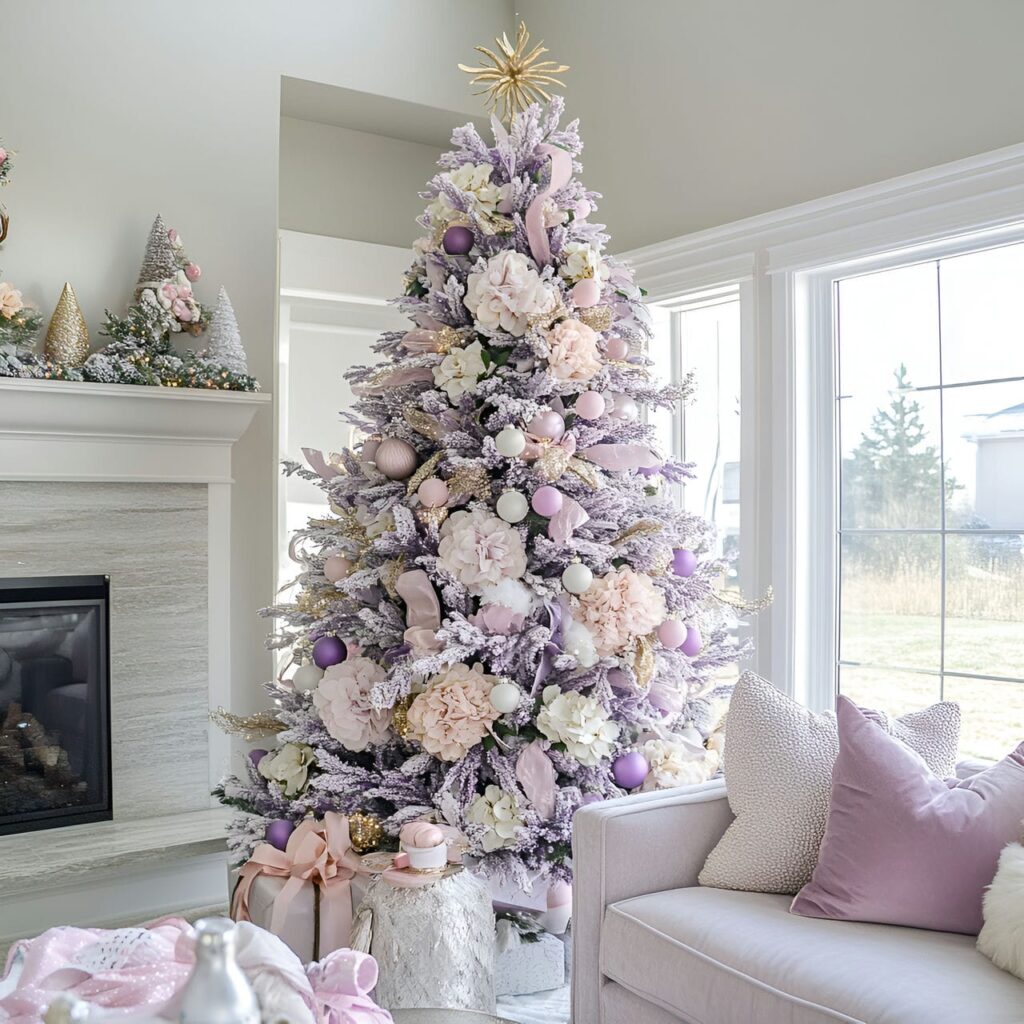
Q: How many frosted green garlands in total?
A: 1